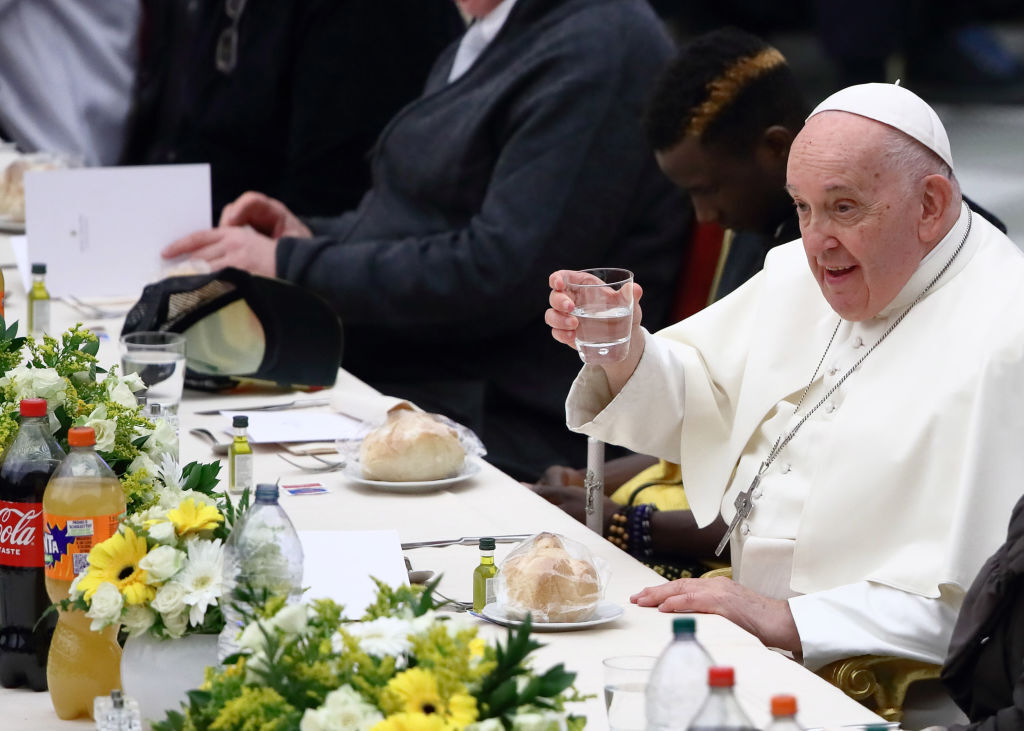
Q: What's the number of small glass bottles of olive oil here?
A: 3